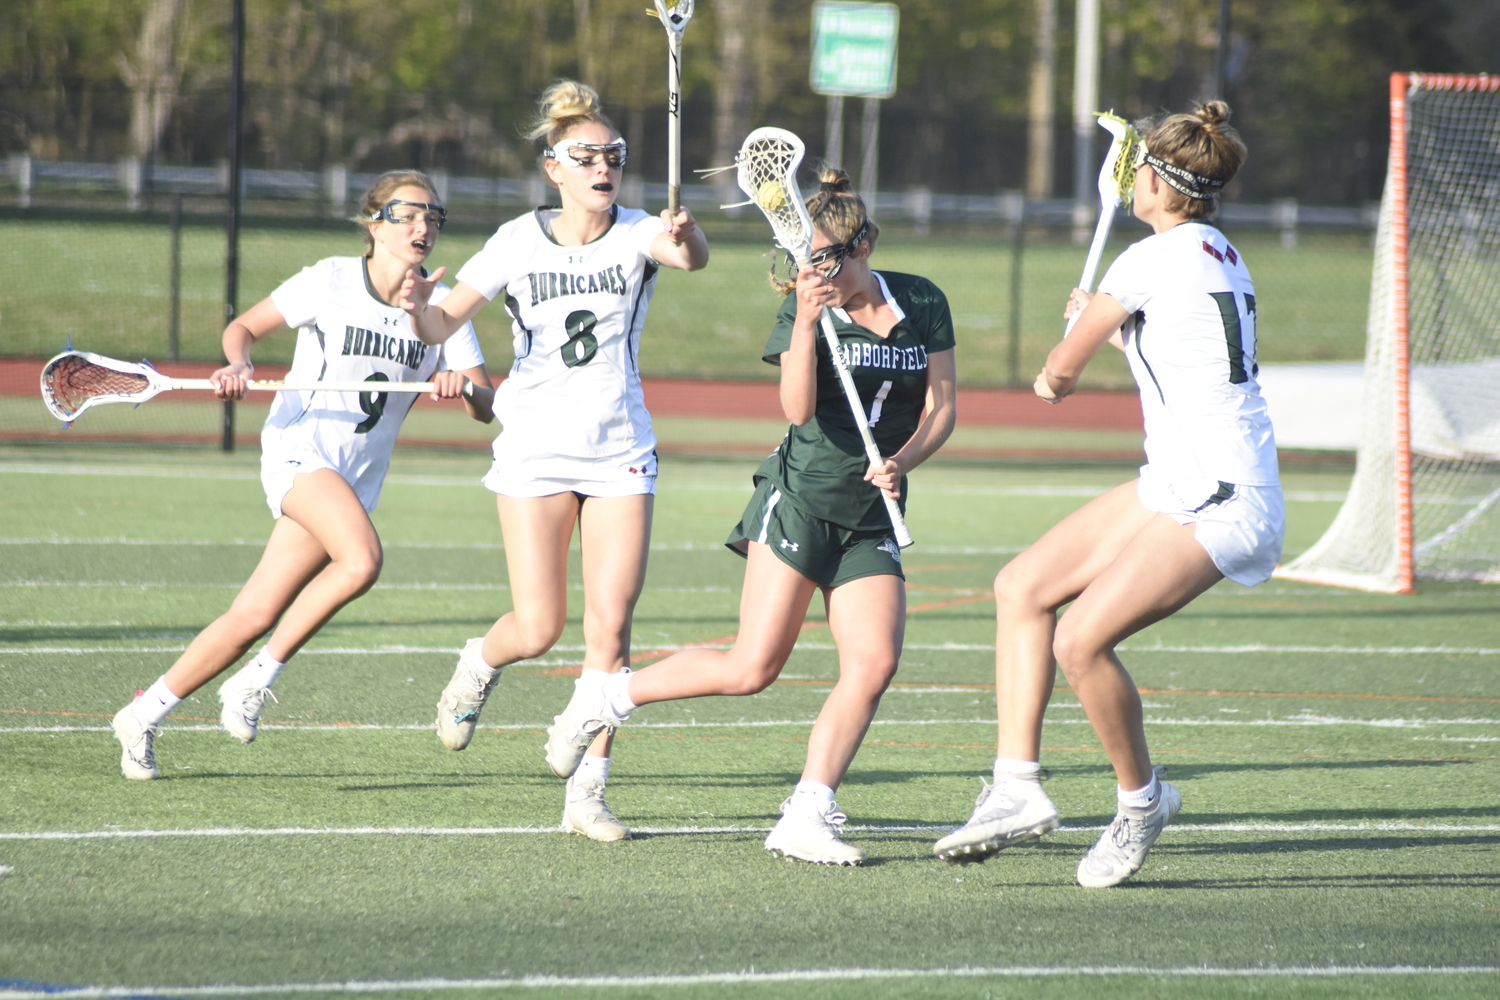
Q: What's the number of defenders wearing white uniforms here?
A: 3